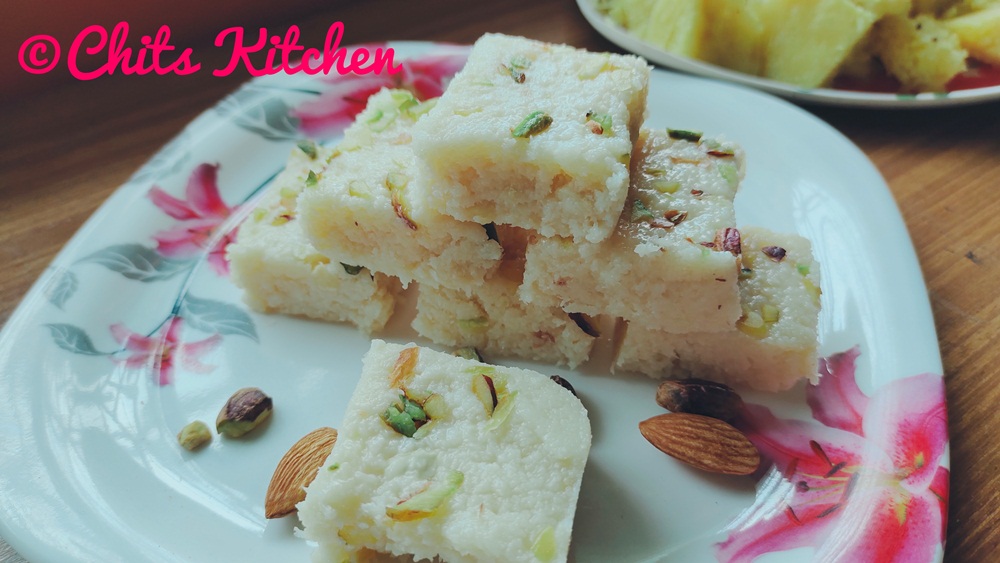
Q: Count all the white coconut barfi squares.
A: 7